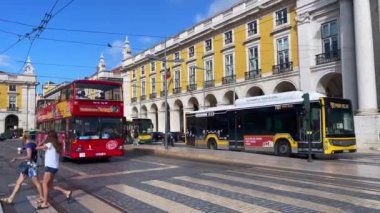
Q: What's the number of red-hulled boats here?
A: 0